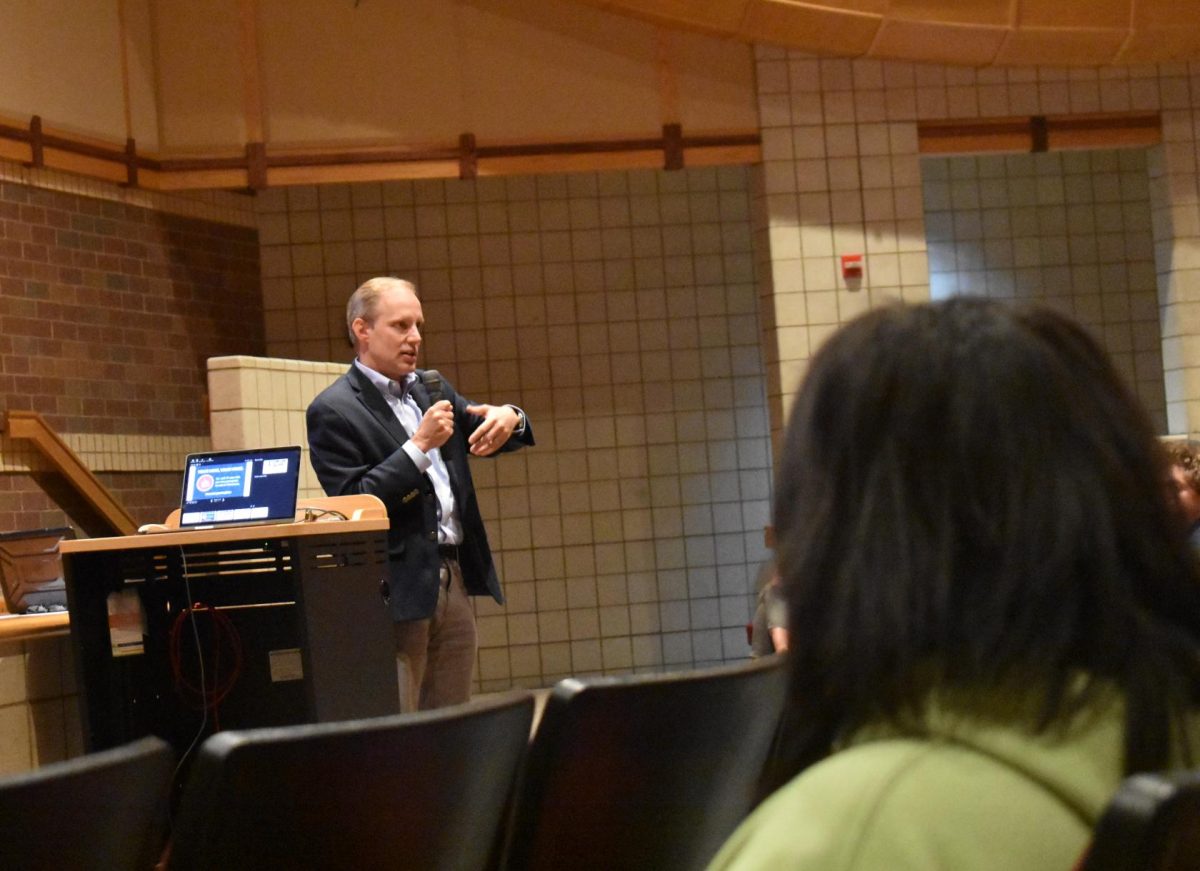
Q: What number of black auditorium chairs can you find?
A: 4